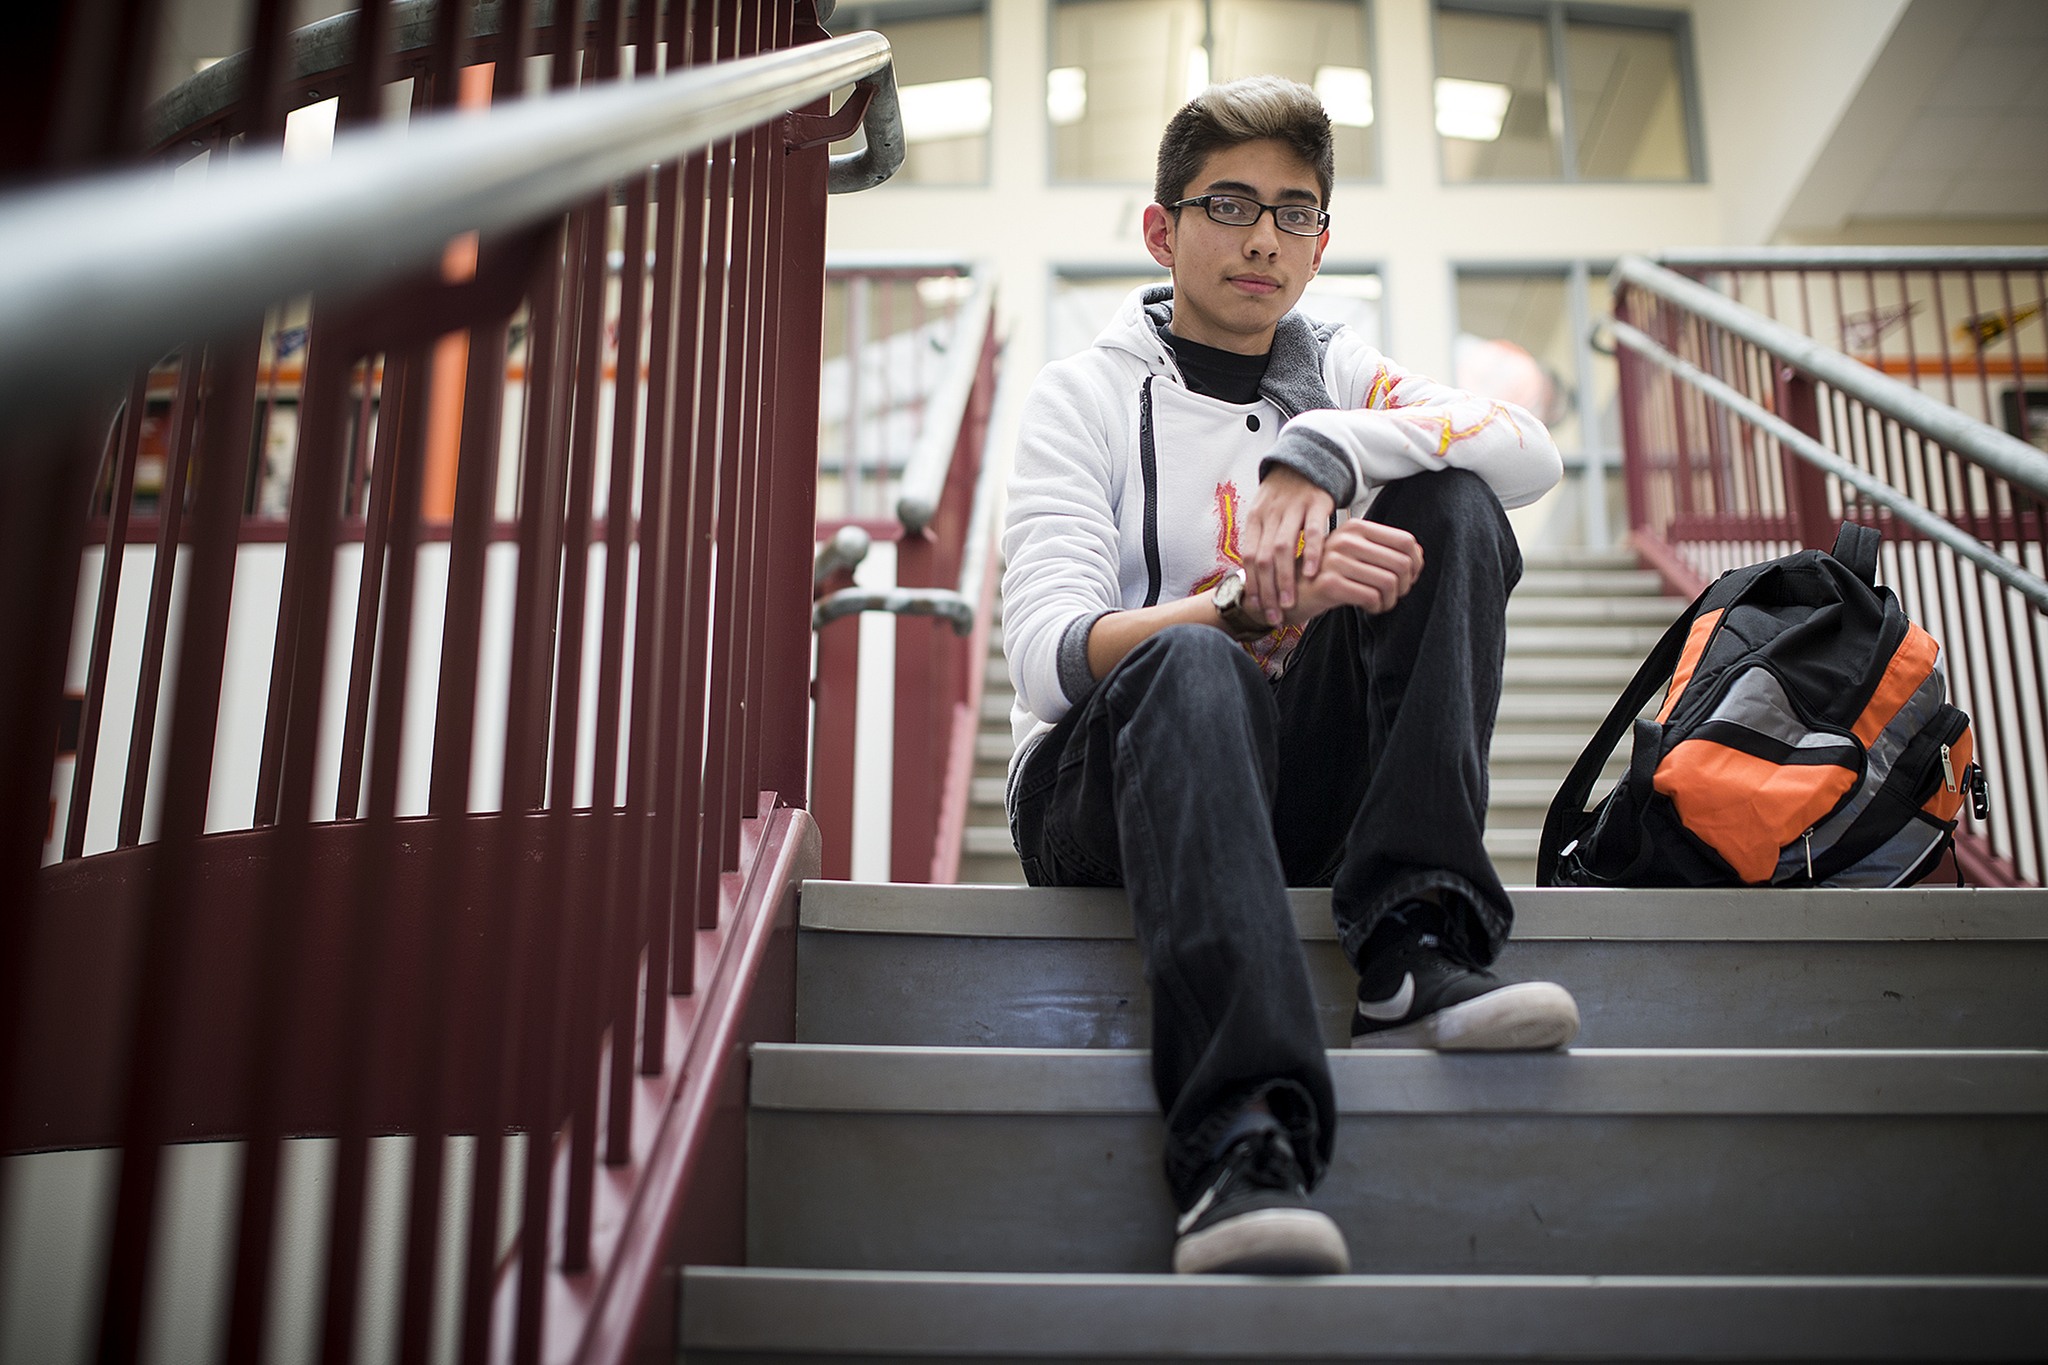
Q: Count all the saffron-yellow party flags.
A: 1